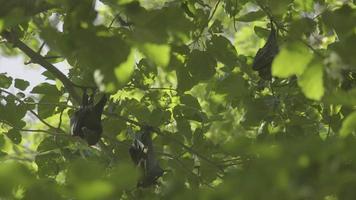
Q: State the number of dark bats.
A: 3